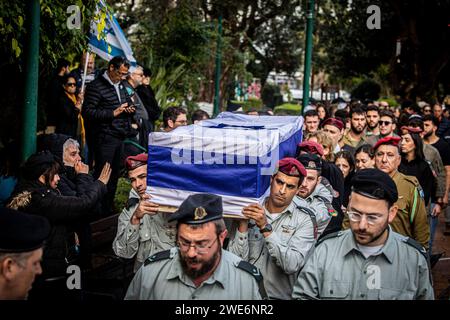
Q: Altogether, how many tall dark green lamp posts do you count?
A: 3